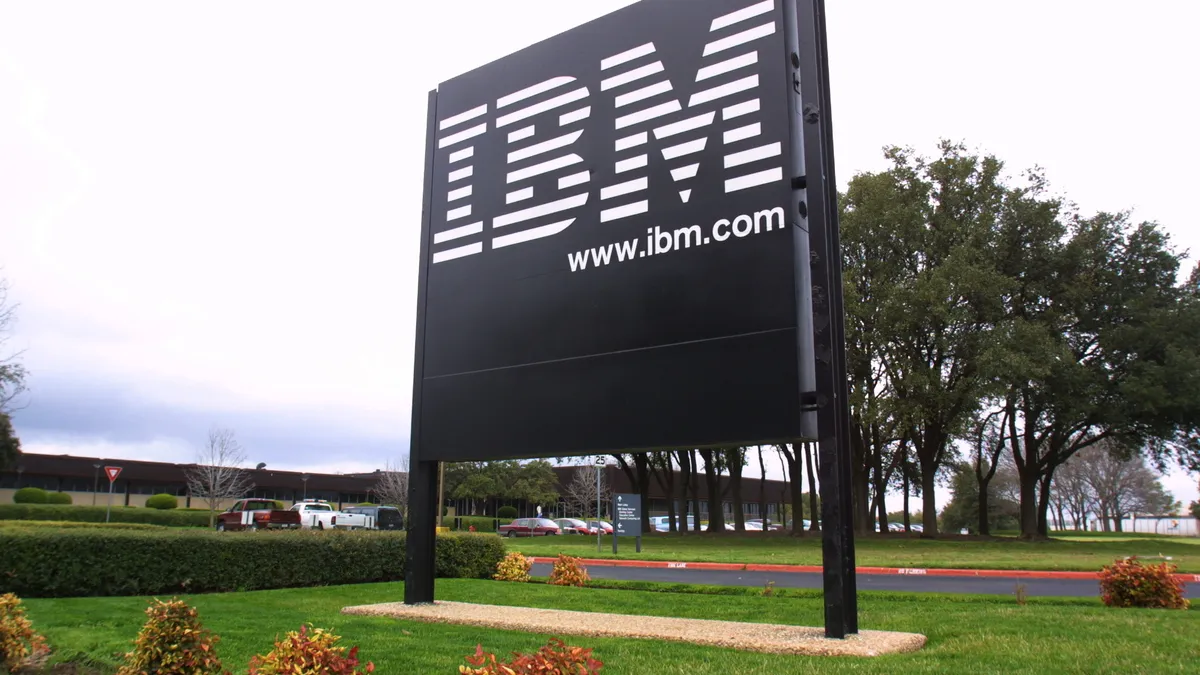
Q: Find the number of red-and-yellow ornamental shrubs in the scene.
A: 7